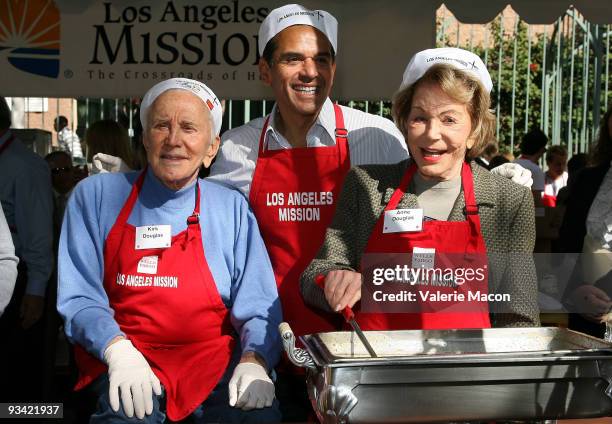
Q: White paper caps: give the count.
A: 3